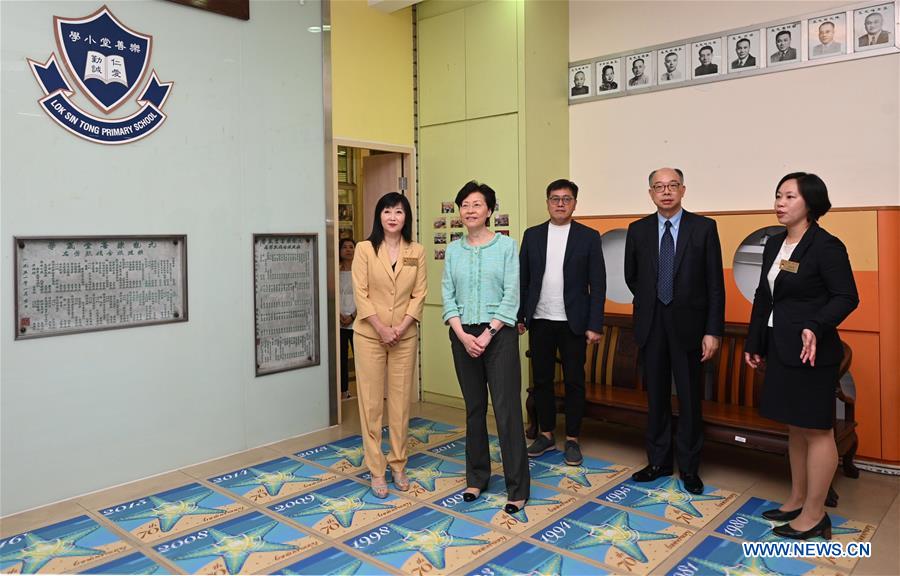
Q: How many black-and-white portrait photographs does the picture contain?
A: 9